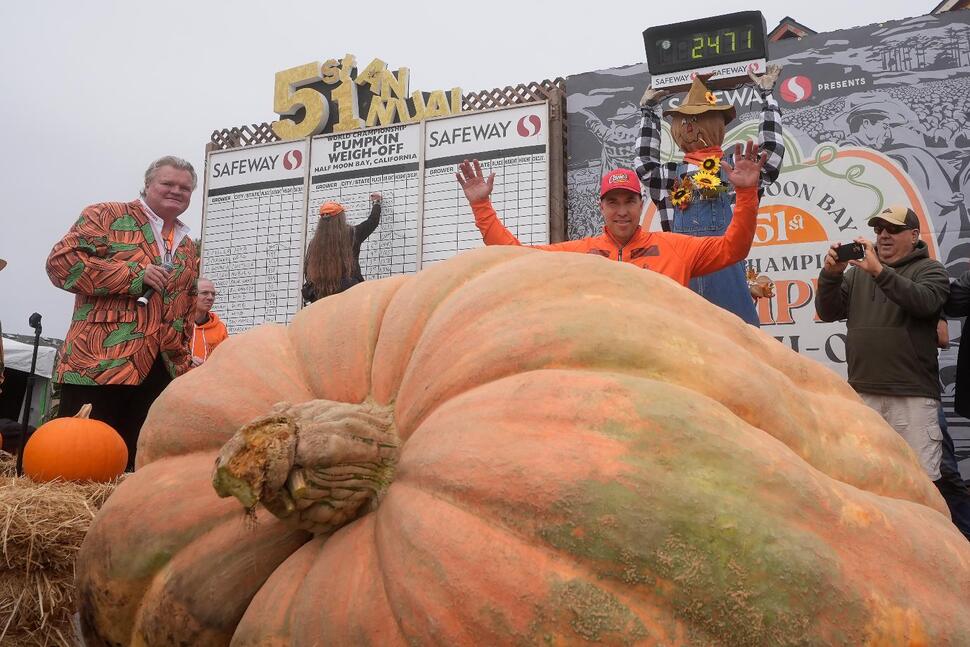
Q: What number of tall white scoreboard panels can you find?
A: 3